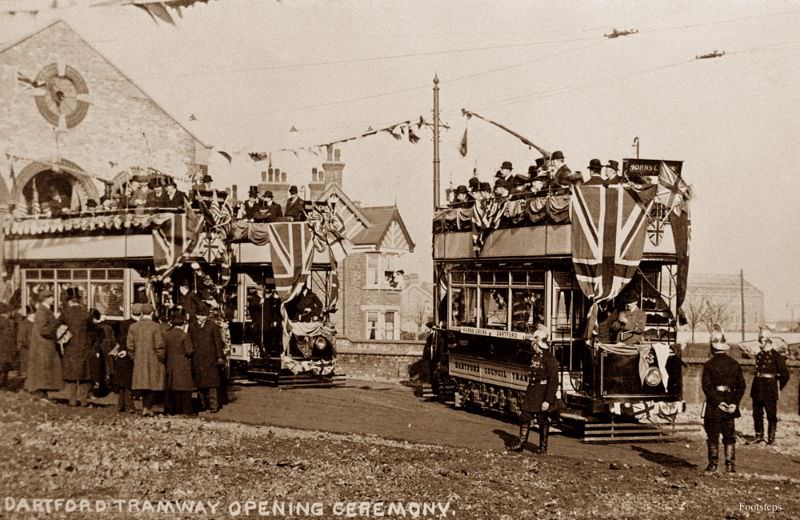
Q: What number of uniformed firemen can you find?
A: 3